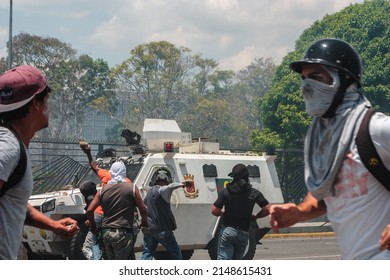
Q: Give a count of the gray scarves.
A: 1